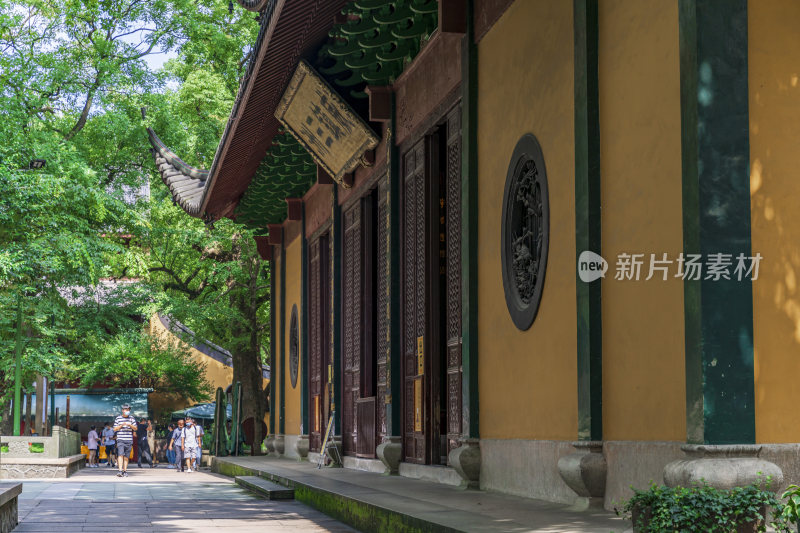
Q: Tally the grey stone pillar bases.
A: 8